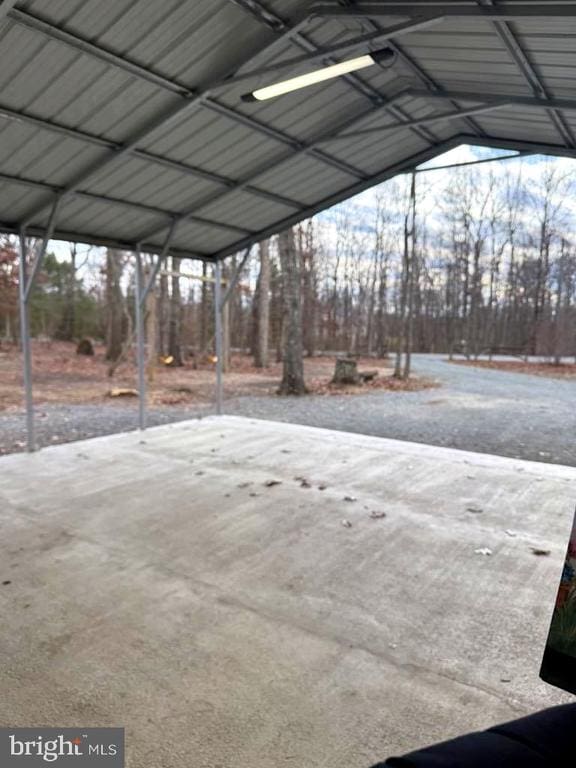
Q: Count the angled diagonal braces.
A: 3